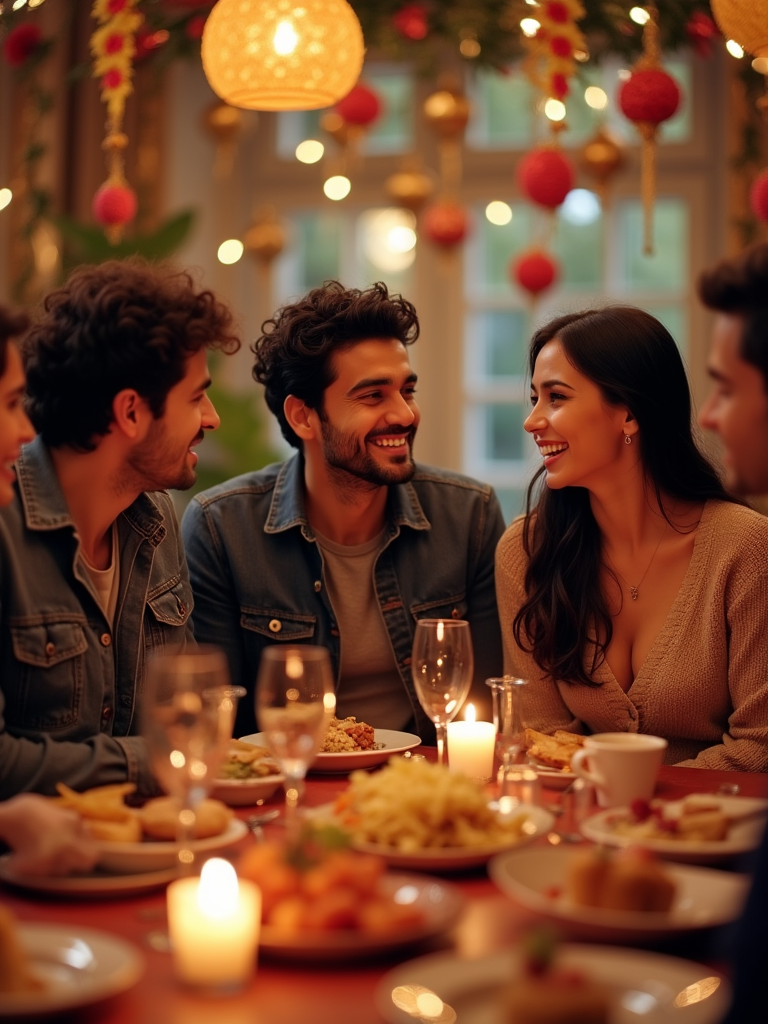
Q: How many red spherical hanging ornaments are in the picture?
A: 7